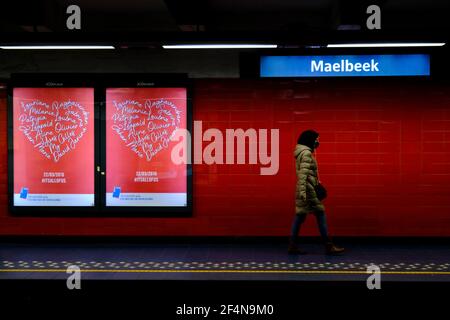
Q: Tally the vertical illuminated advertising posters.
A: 2